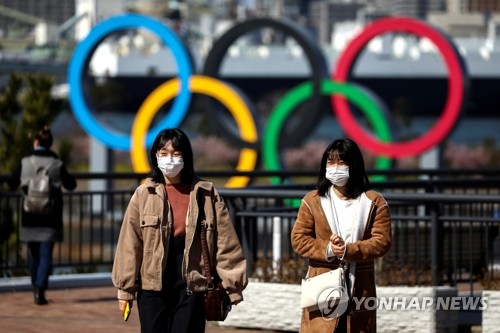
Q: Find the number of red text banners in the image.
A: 0